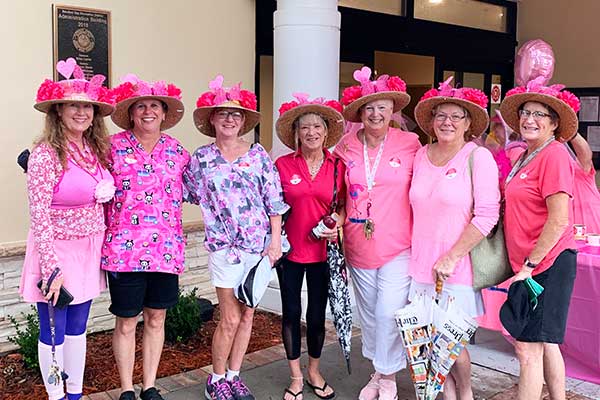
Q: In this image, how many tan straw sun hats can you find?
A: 7